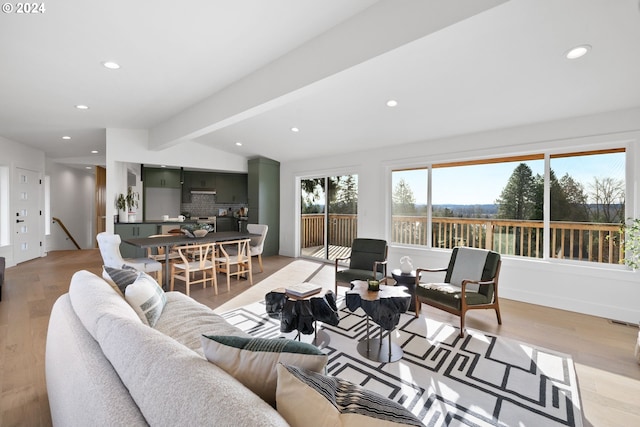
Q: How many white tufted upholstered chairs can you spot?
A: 2